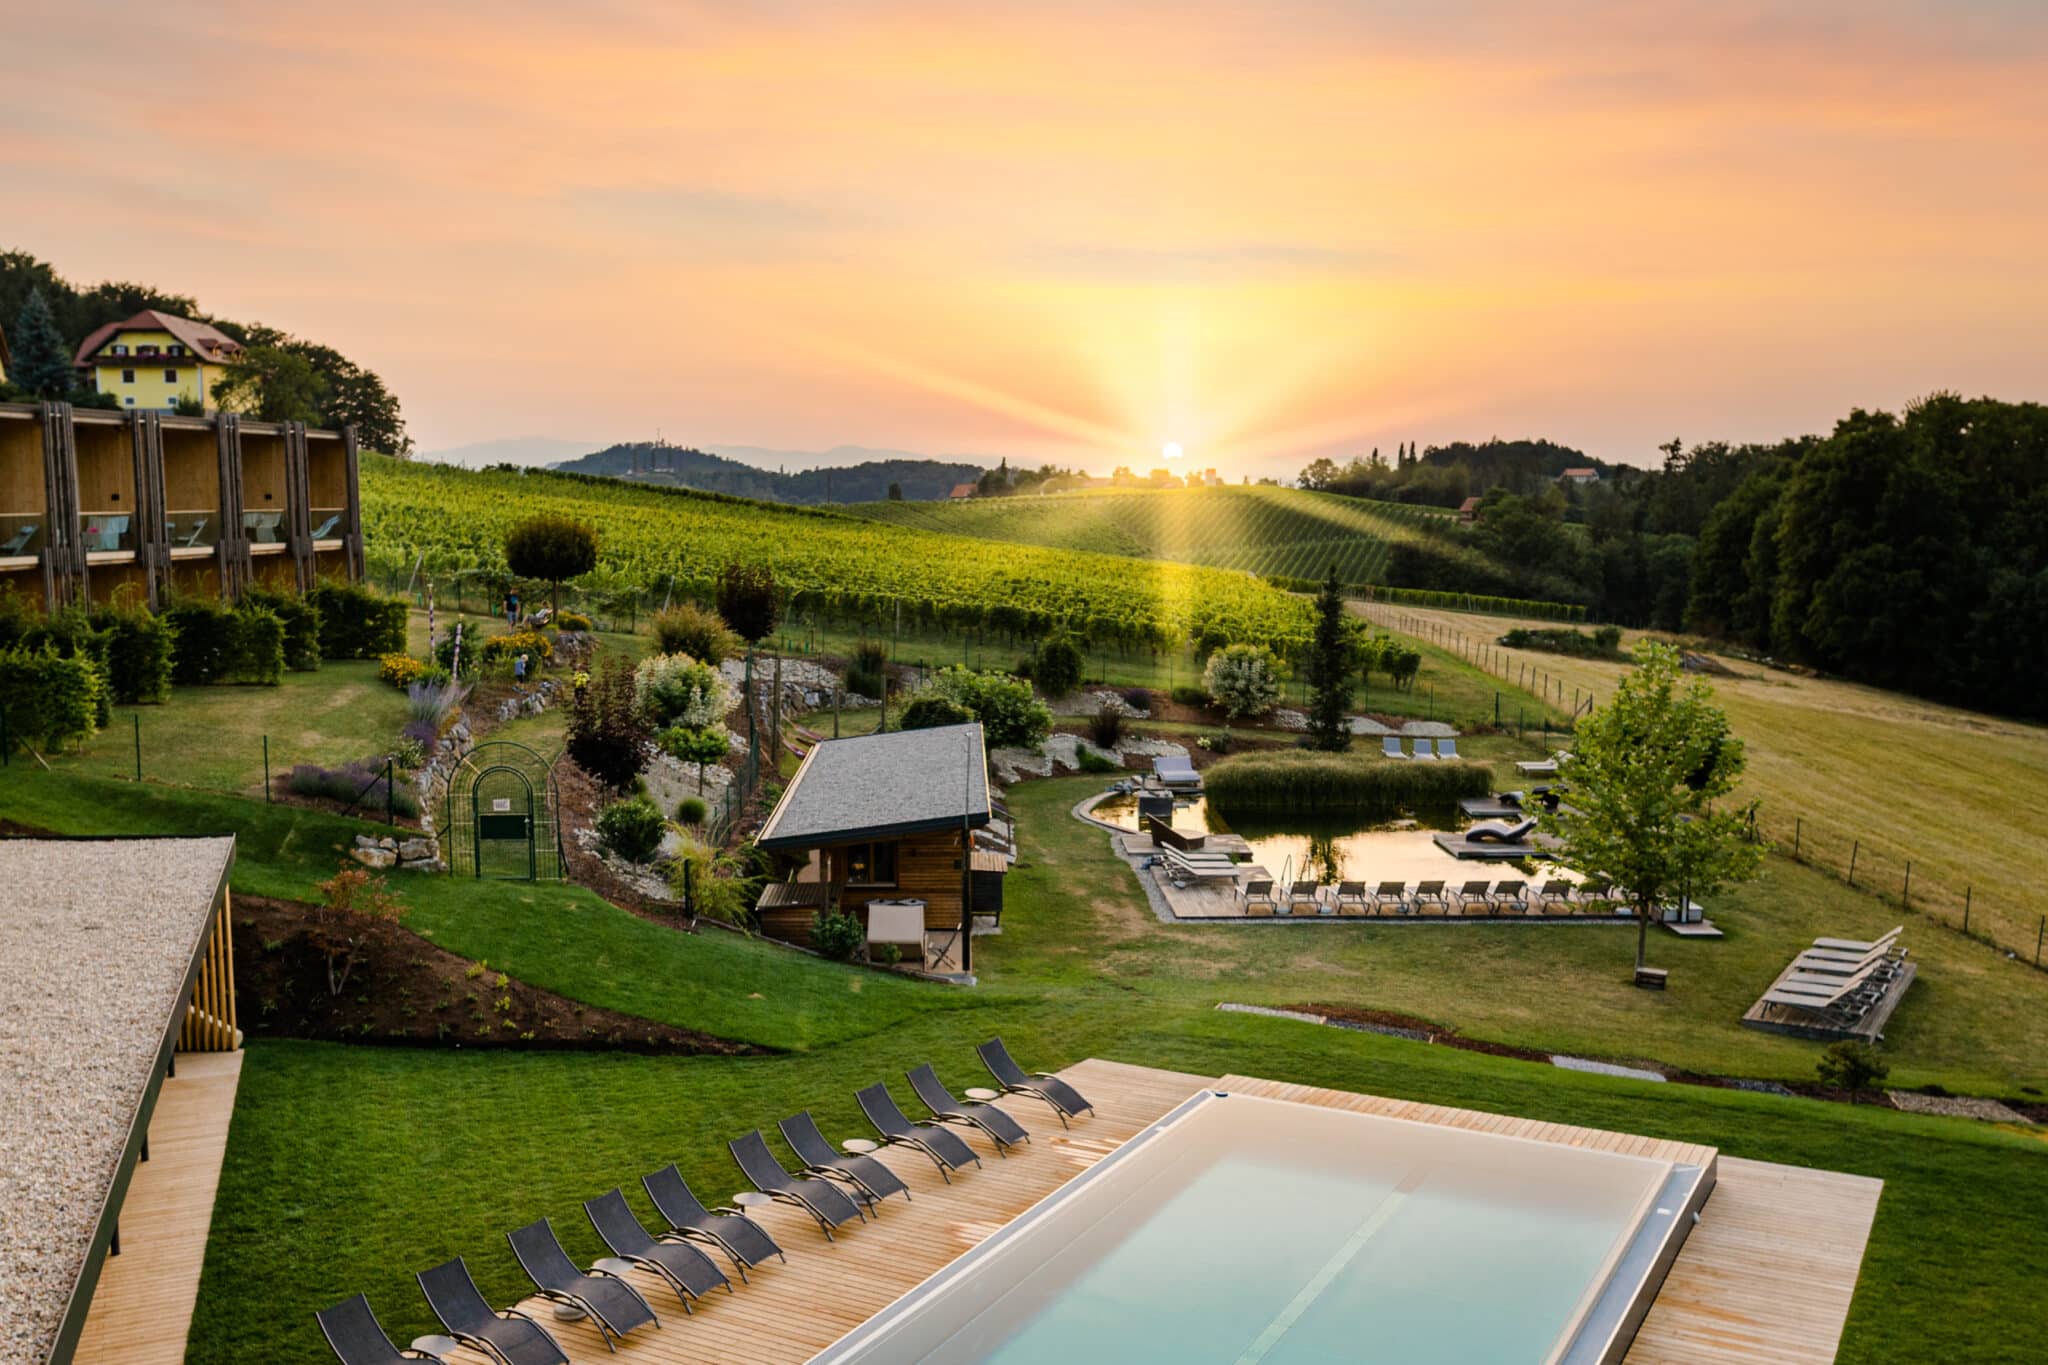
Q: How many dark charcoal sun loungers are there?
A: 10